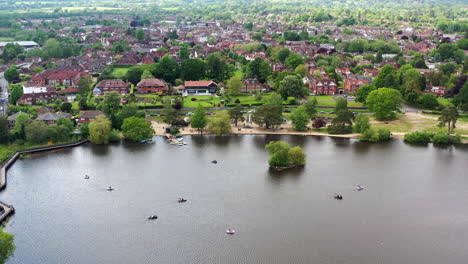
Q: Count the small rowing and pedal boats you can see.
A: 8